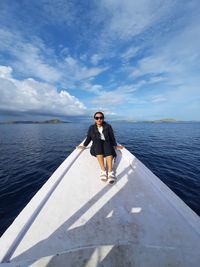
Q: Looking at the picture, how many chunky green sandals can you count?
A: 0